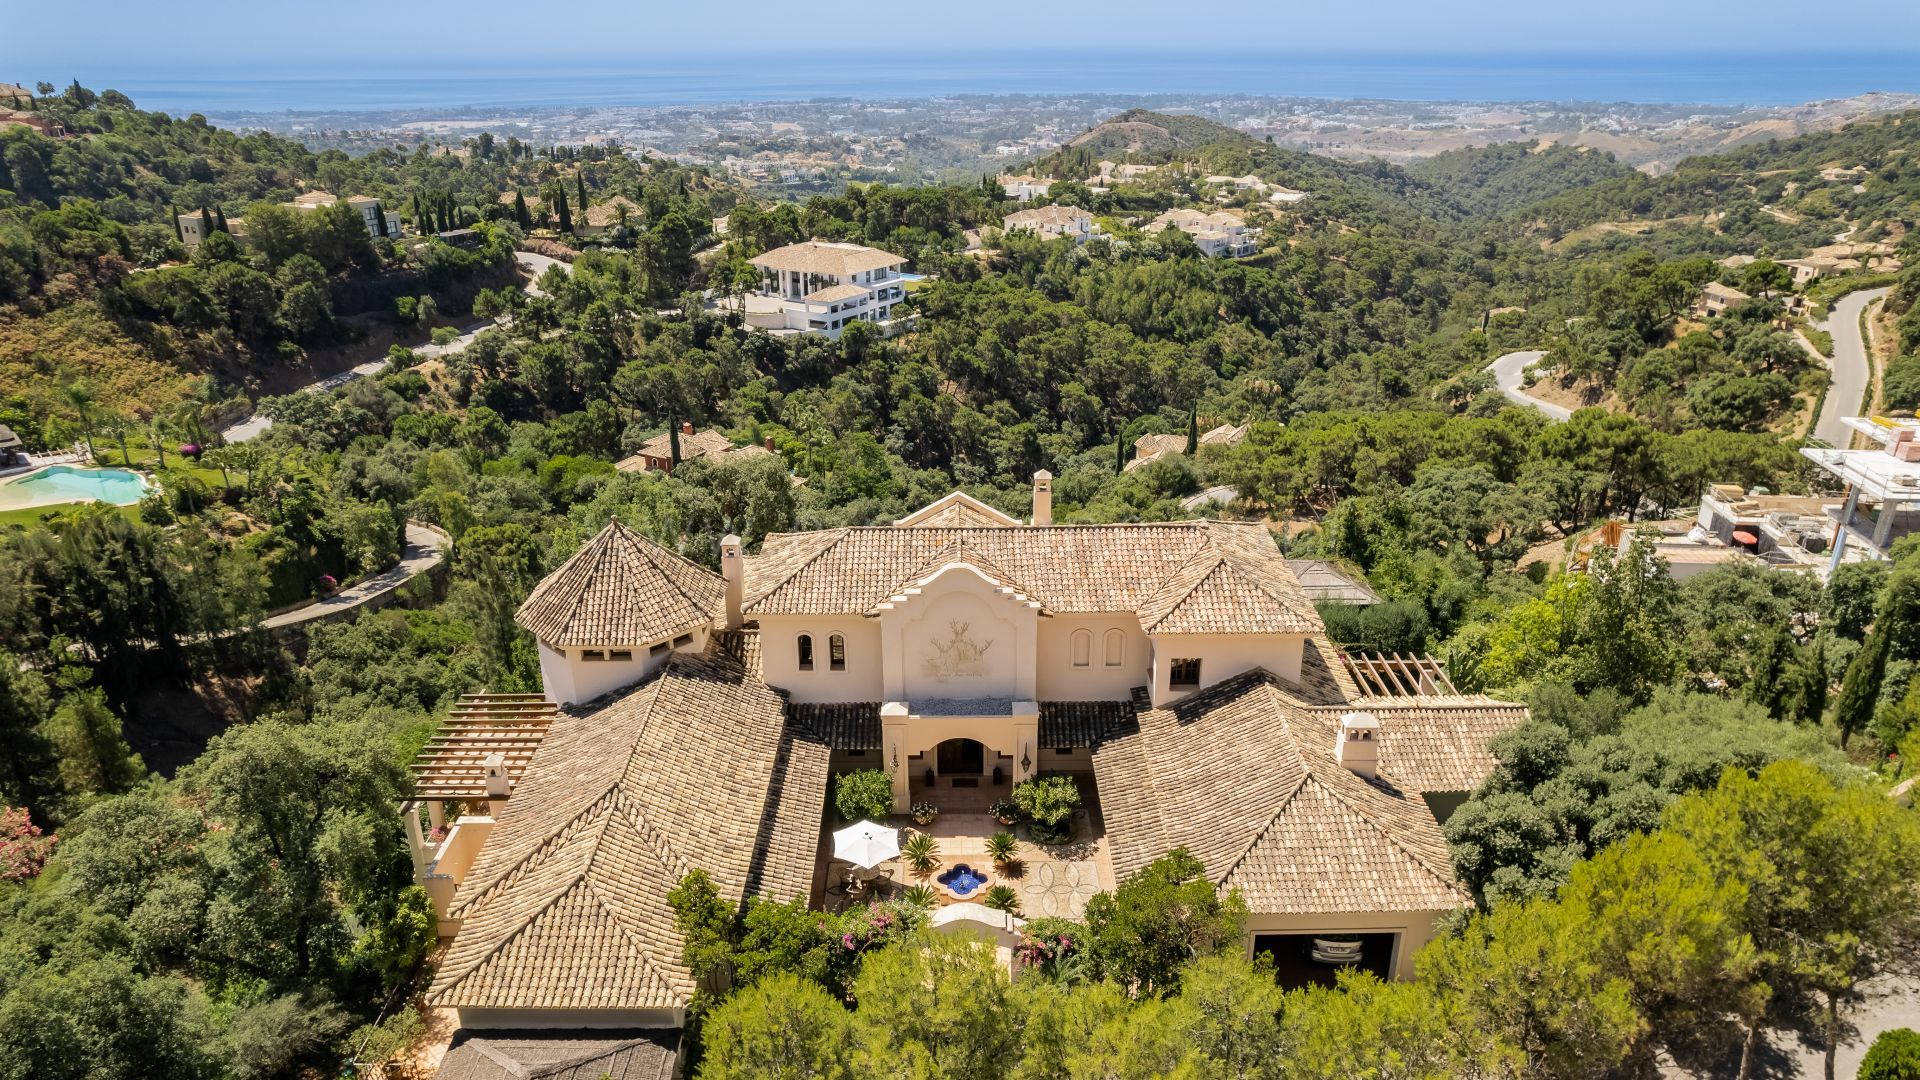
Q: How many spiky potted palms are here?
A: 4